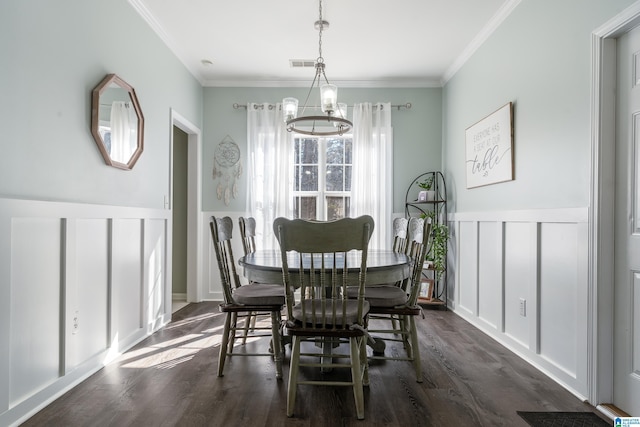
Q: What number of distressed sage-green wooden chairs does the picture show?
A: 5